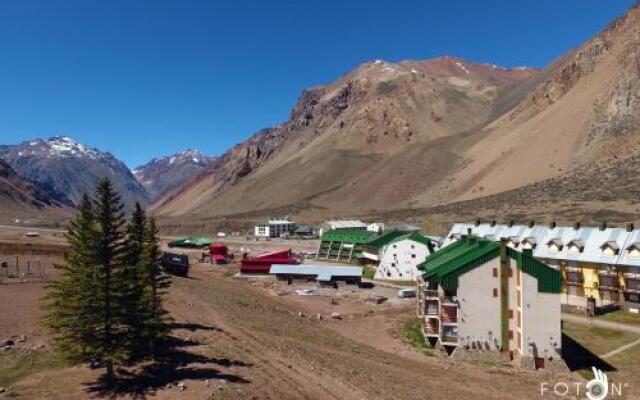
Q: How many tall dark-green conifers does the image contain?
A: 4